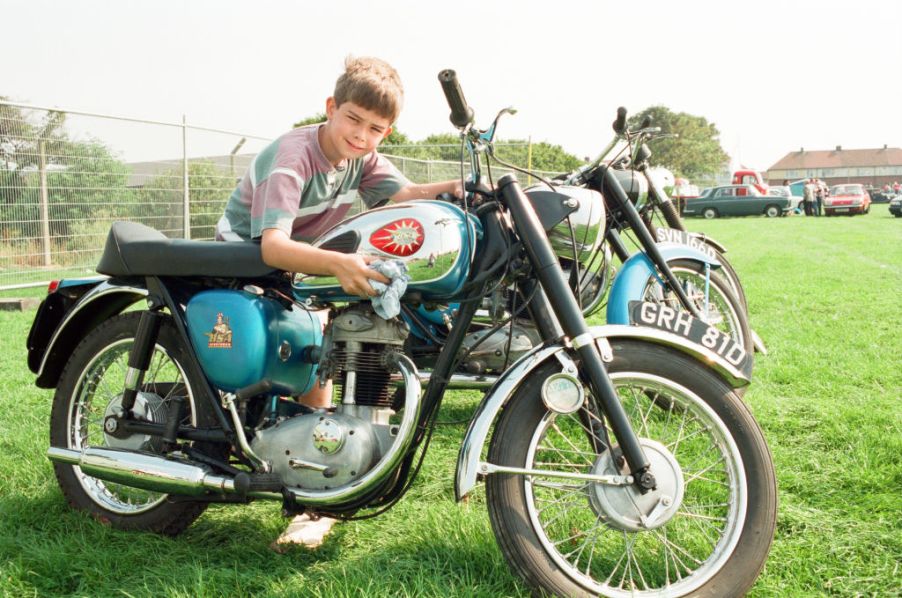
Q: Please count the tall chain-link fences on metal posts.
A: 1